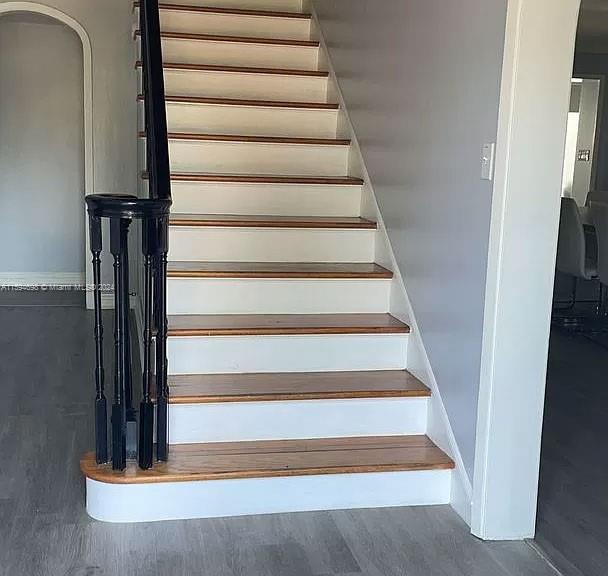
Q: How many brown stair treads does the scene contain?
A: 11